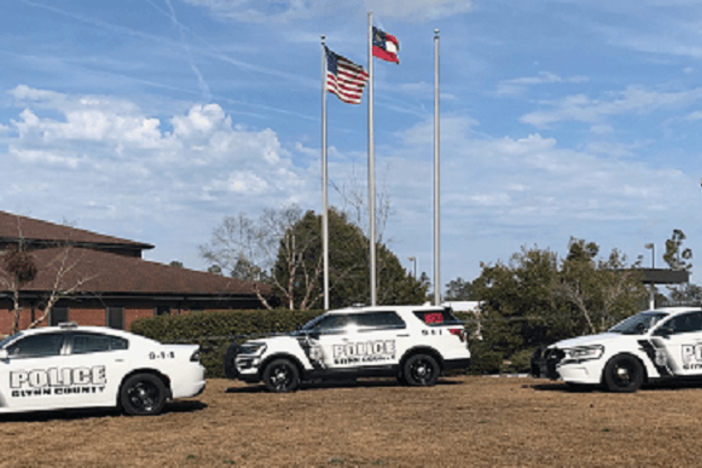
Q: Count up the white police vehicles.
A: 3